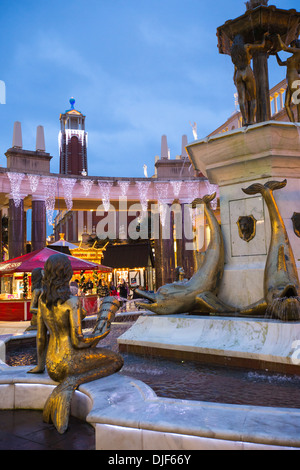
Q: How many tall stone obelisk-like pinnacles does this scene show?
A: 4